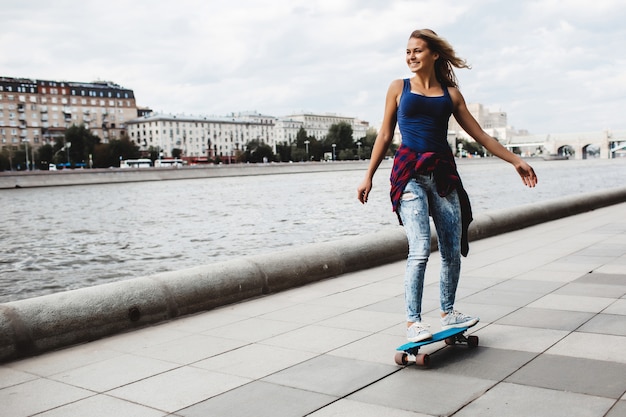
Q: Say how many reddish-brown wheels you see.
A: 4